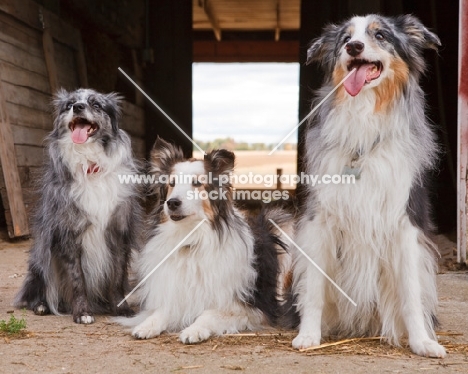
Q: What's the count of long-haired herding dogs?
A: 3